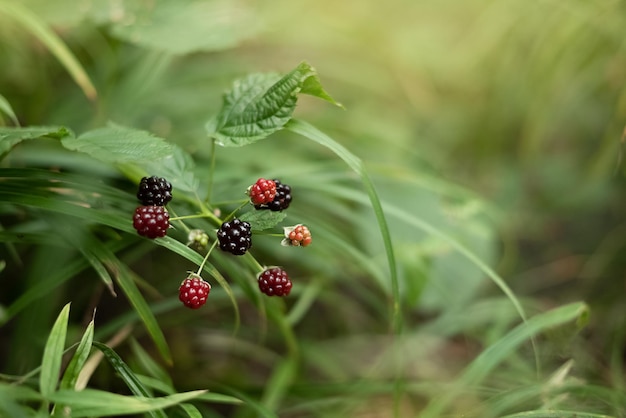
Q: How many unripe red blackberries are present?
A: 5